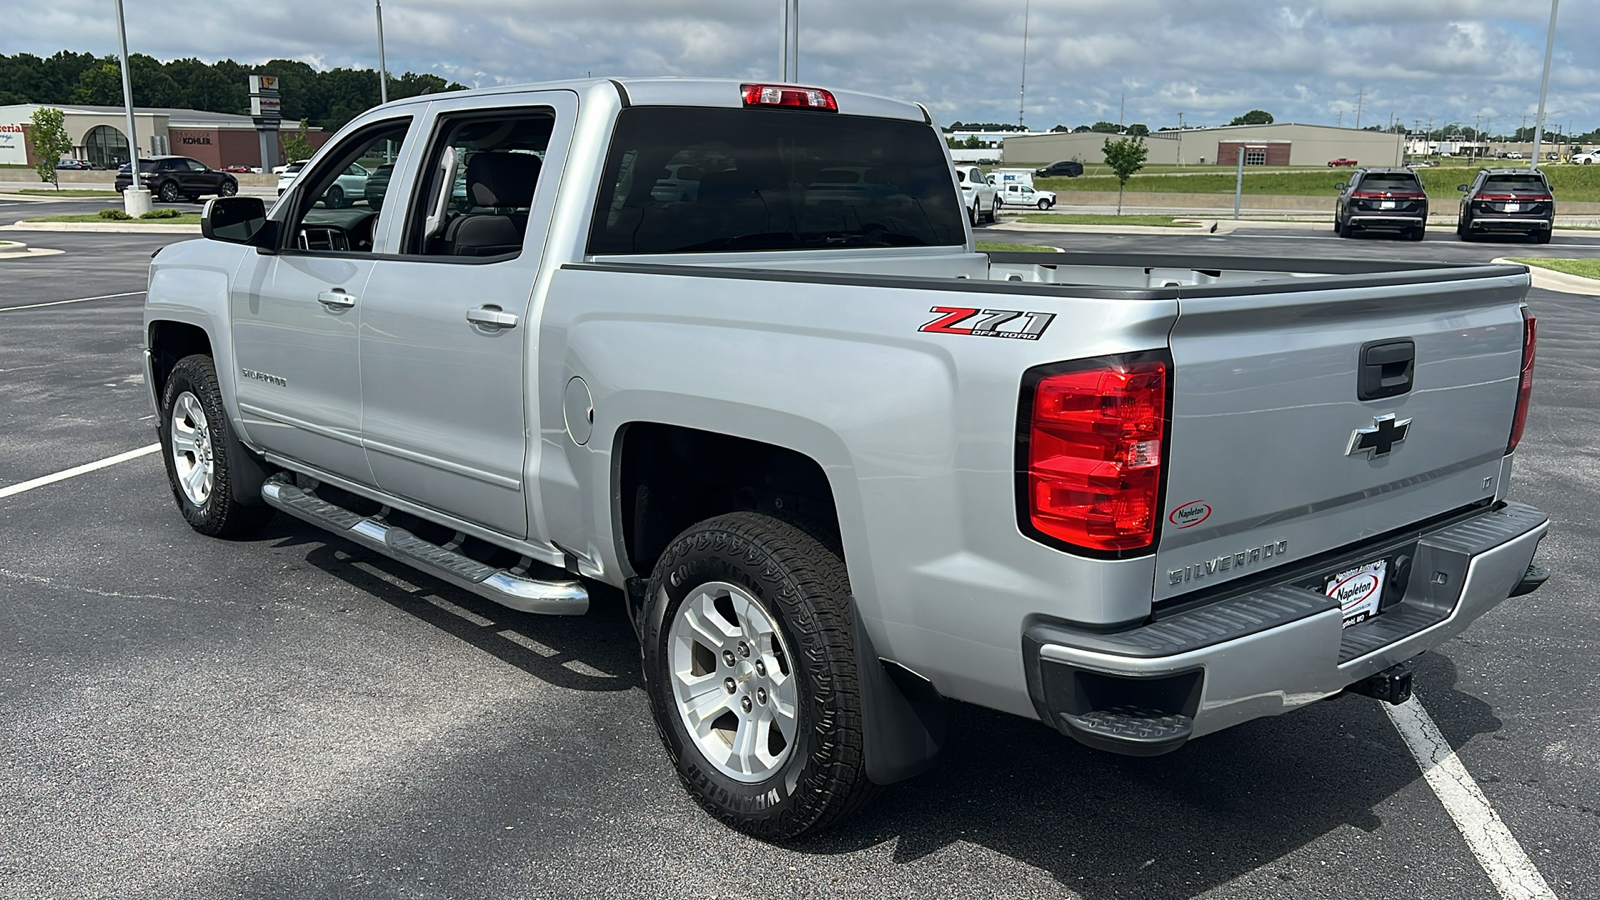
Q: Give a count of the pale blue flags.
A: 0